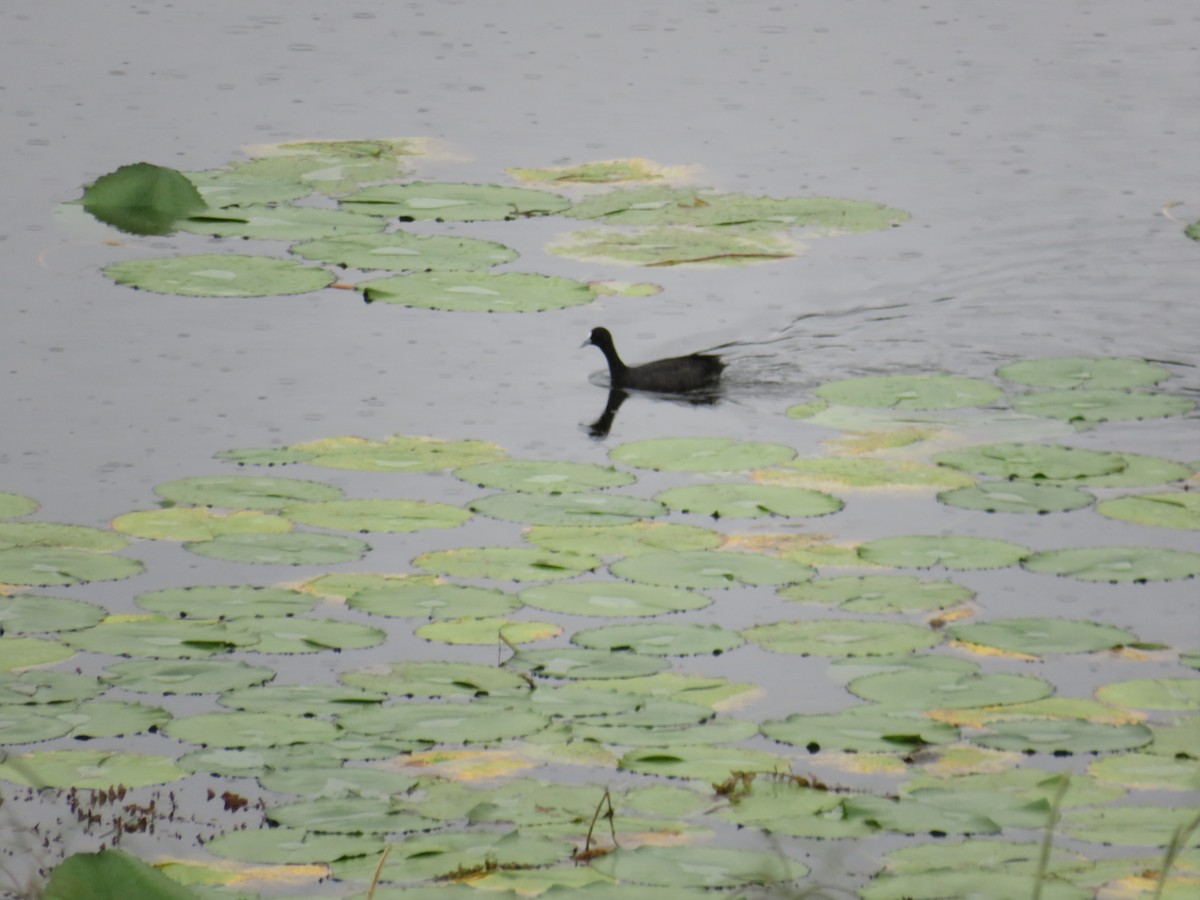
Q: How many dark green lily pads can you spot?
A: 2